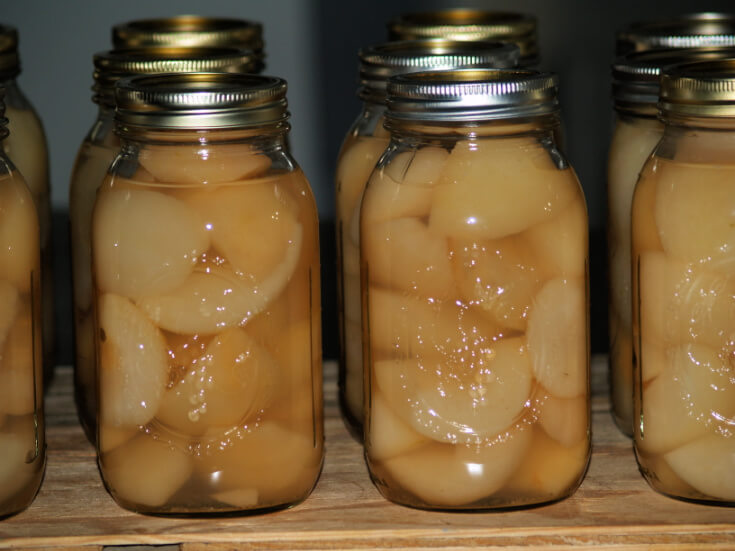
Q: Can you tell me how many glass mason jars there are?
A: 11